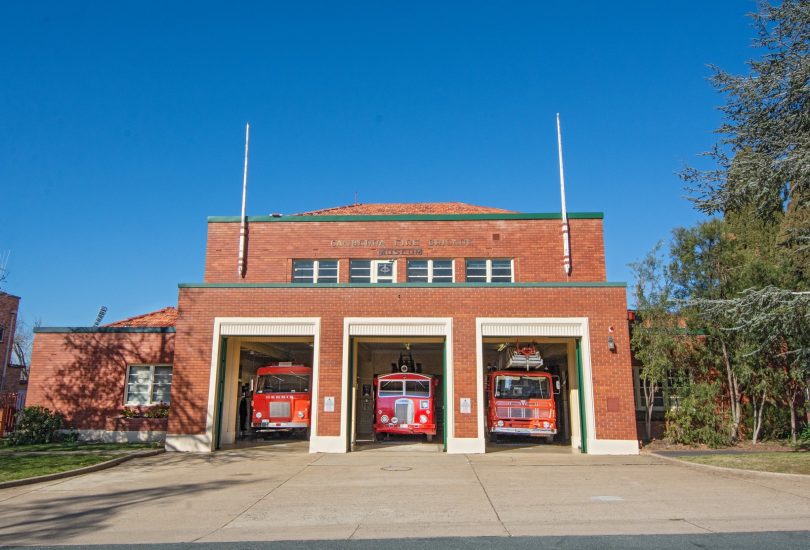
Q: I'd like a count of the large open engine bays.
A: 3